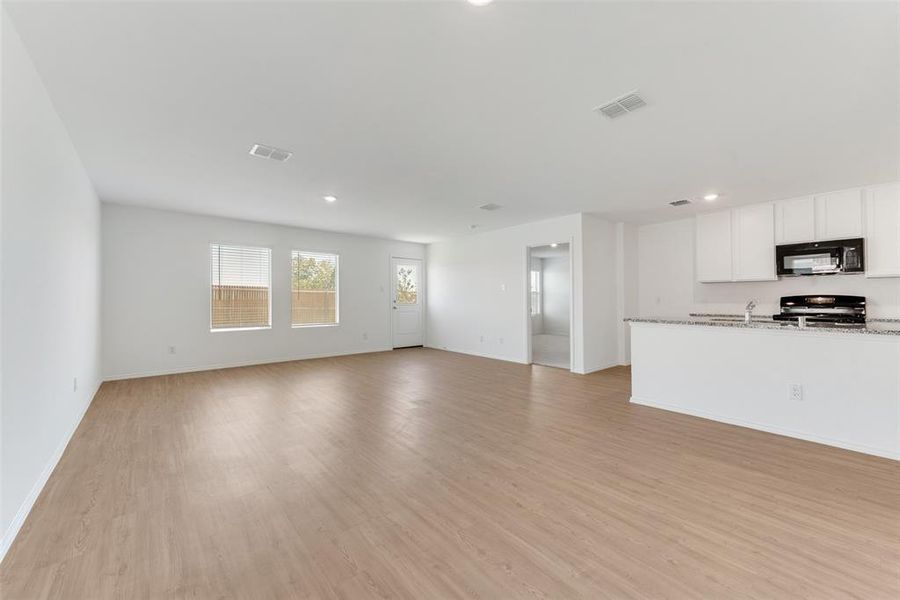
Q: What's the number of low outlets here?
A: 6